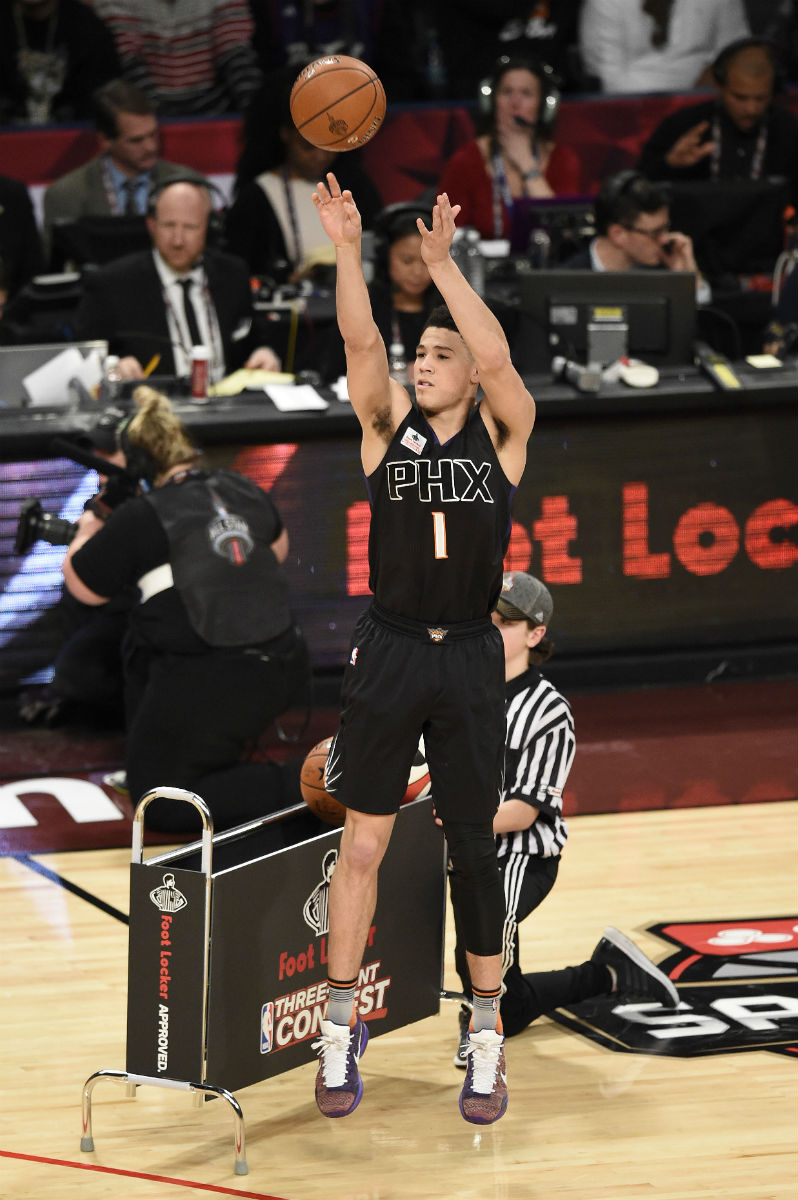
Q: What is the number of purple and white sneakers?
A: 2